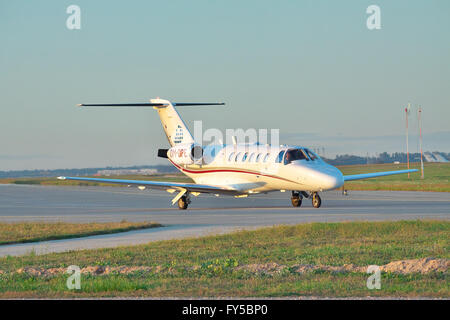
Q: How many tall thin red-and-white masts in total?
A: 2